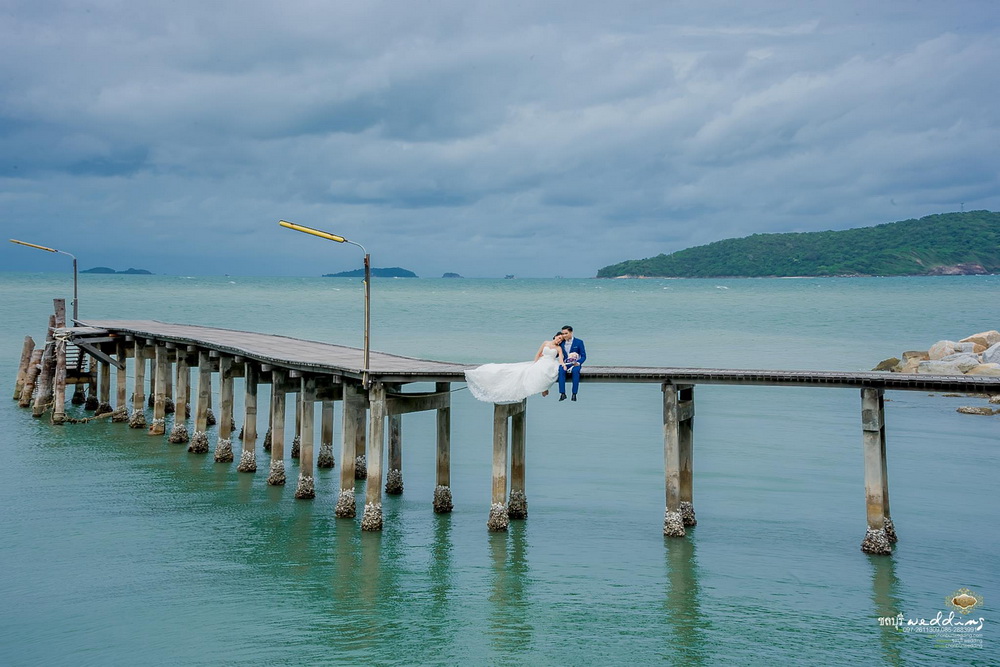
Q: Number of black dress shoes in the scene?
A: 2